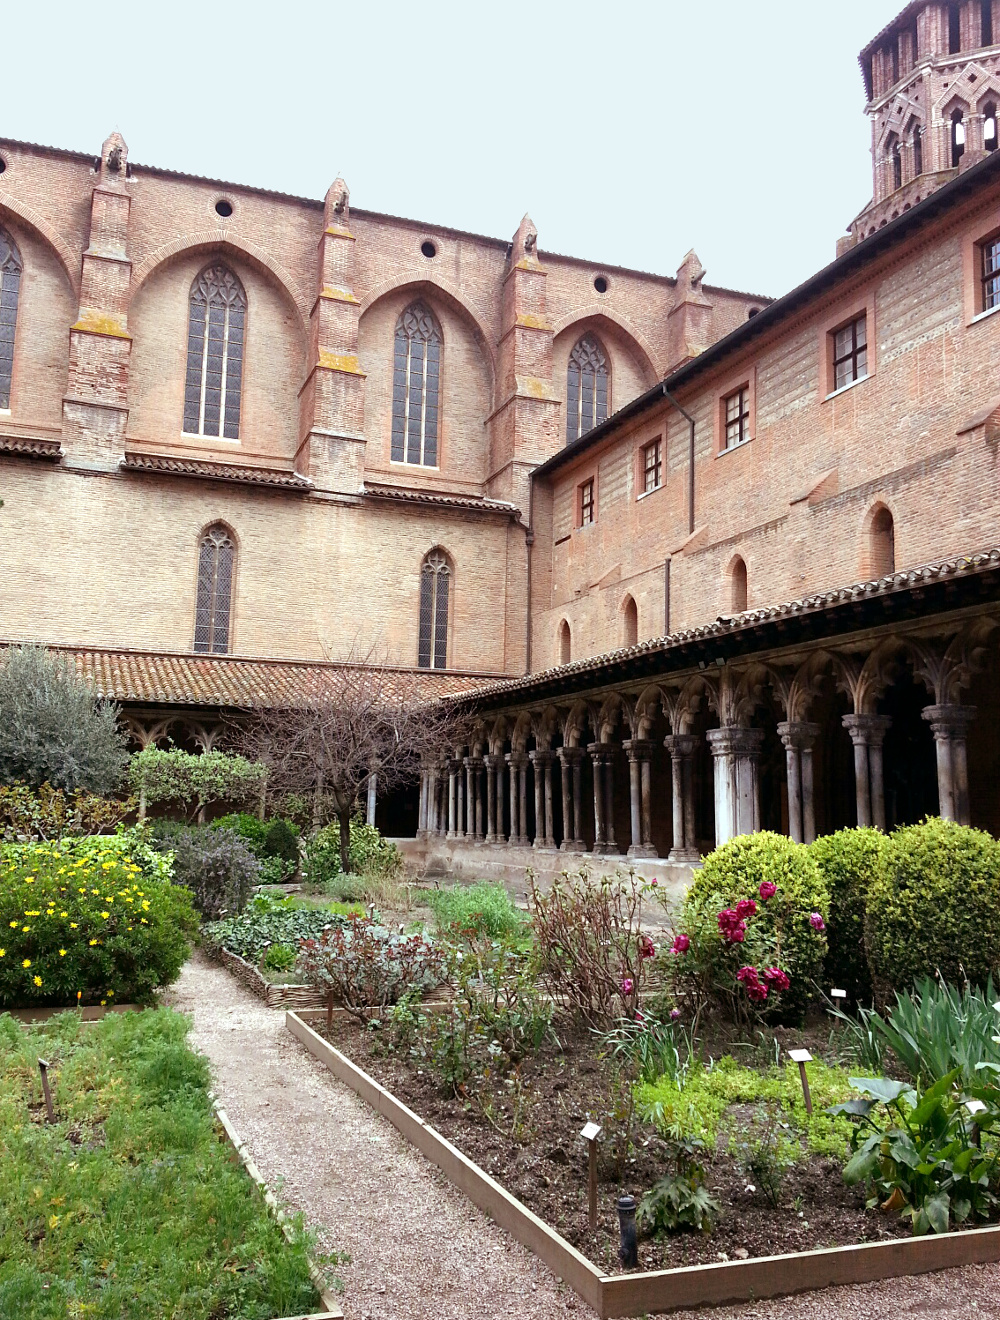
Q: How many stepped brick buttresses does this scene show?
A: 4